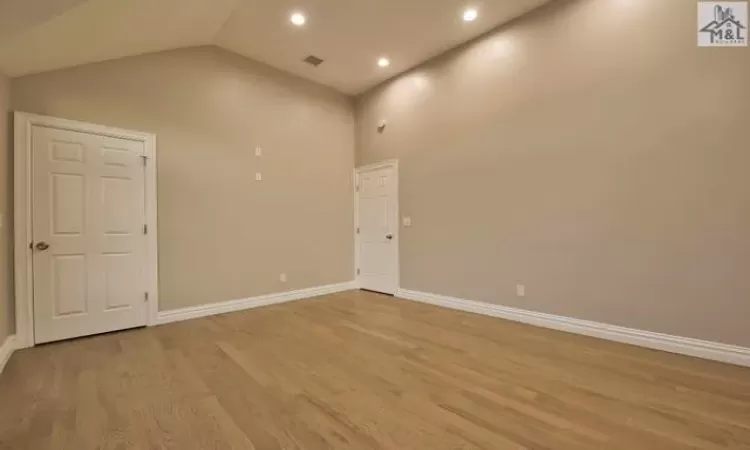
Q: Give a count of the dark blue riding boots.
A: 0